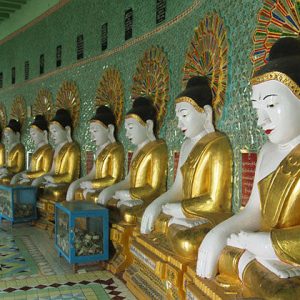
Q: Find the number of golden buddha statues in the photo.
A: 8